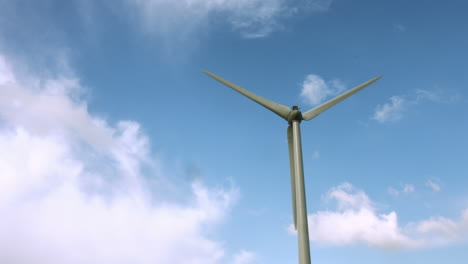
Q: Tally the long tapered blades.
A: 3